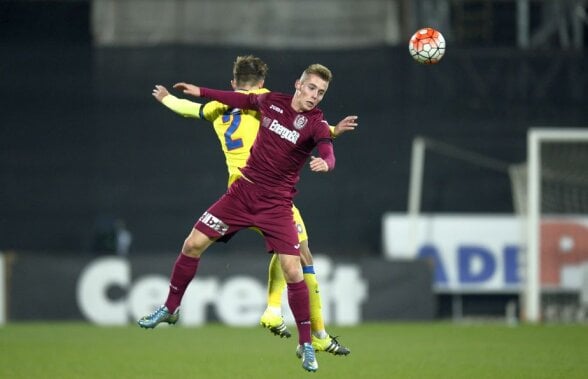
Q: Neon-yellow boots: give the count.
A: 2